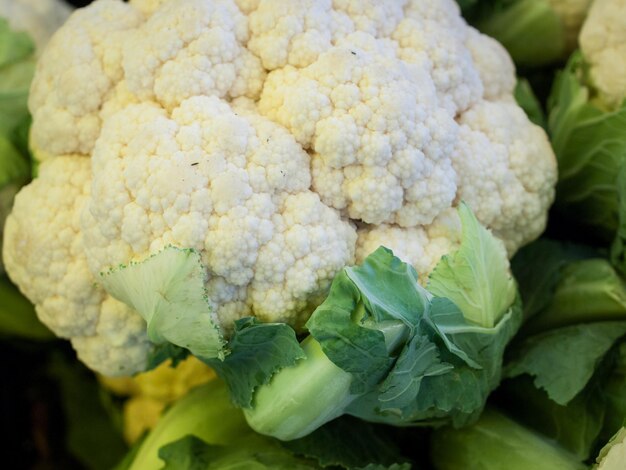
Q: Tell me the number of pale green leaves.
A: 2